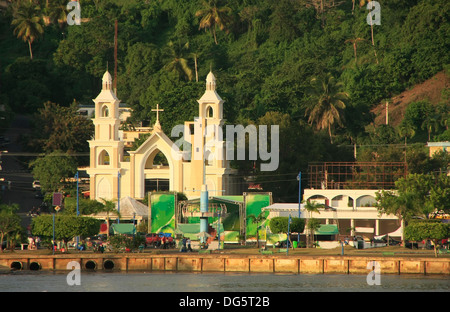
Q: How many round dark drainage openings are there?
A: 4